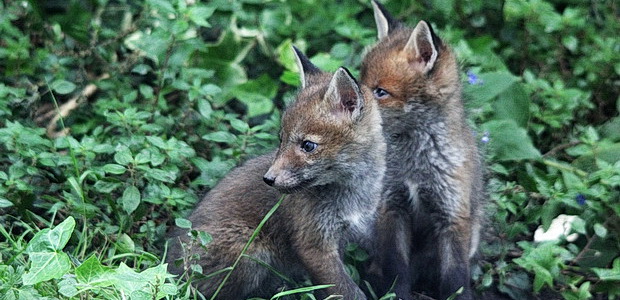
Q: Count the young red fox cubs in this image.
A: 2